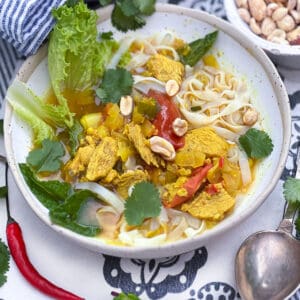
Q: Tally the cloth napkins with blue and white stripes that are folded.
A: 1